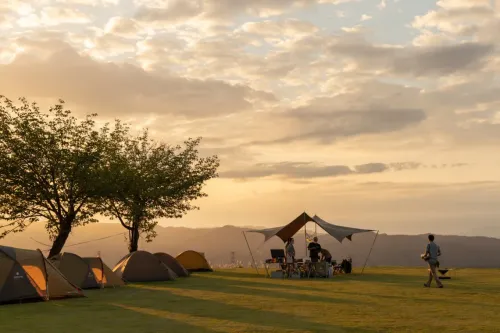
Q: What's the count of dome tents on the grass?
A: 5